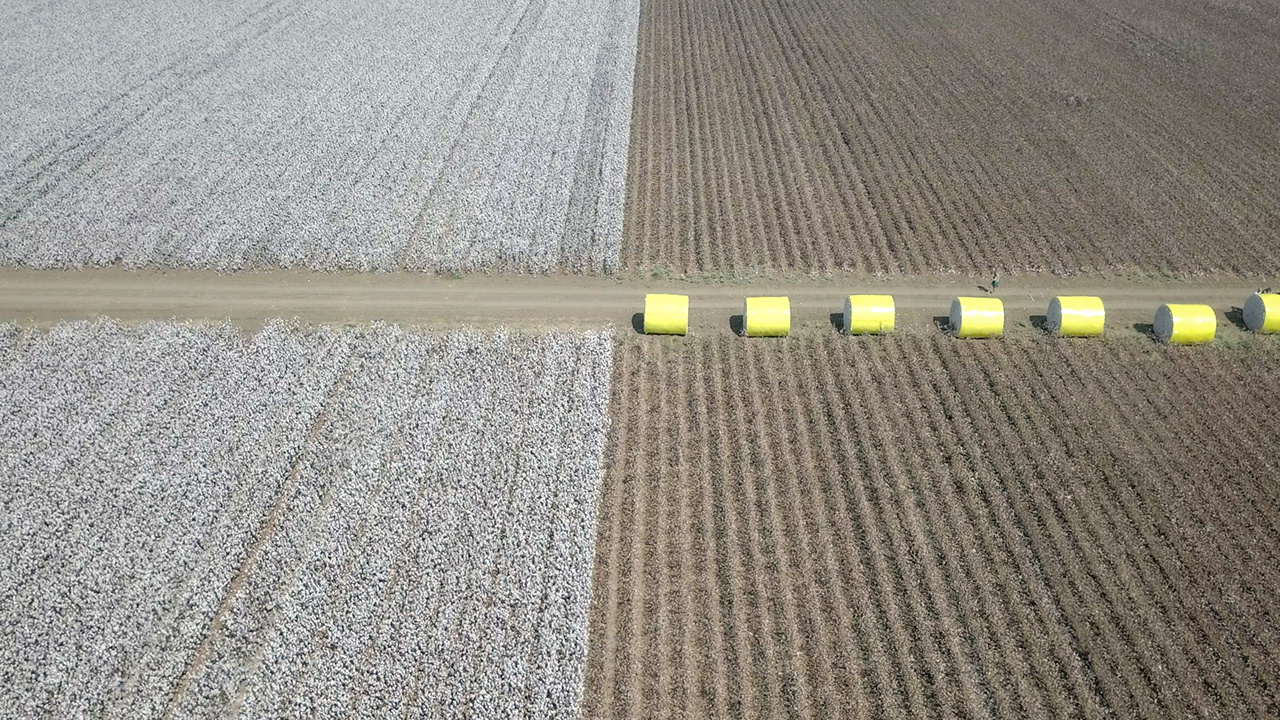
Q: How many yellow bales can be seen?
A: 7